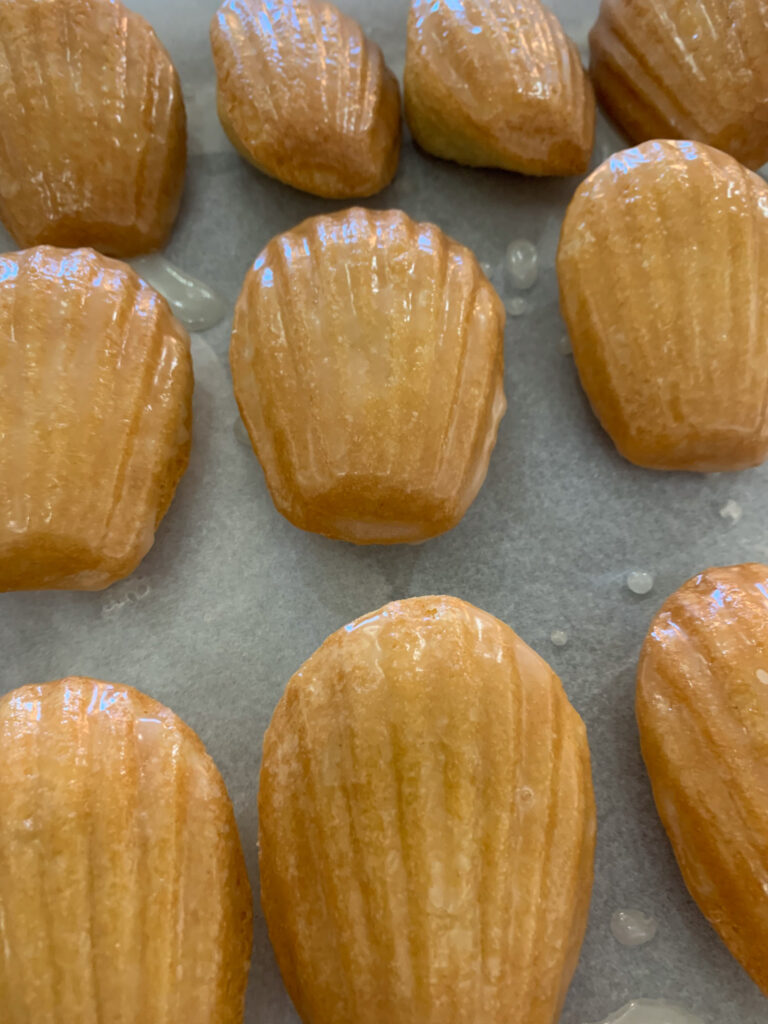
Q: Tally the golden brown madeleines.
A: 10